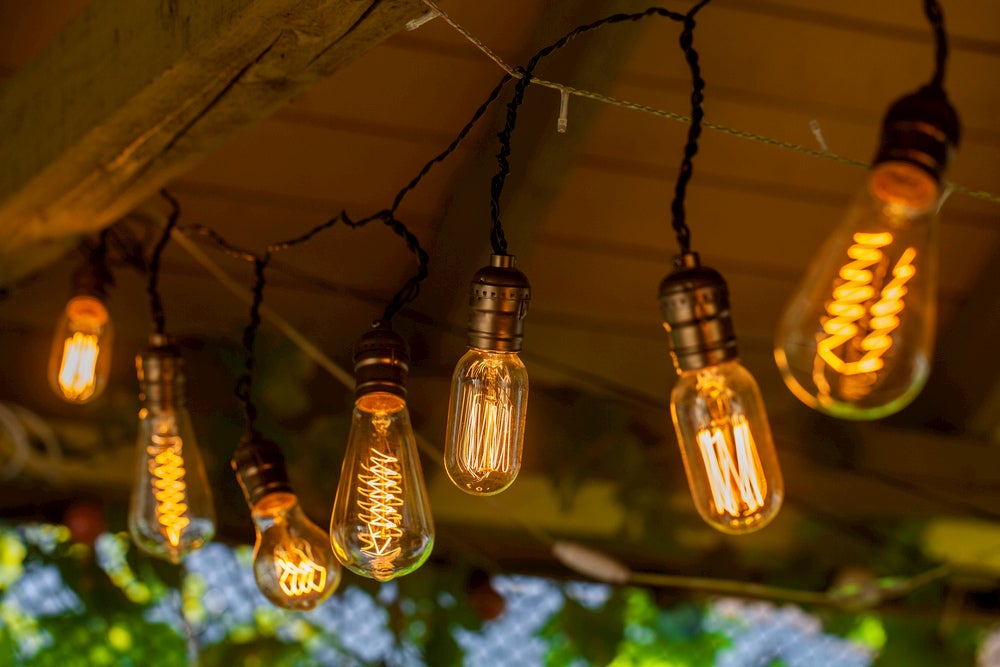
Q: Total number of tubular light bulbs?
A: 3